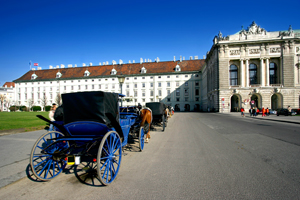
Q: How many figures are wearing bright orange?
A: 2